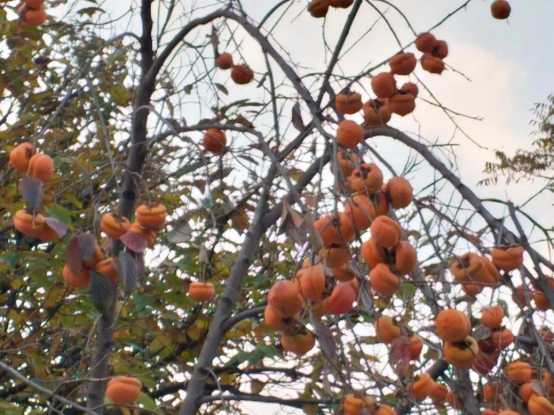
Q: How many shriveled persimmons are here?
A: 0